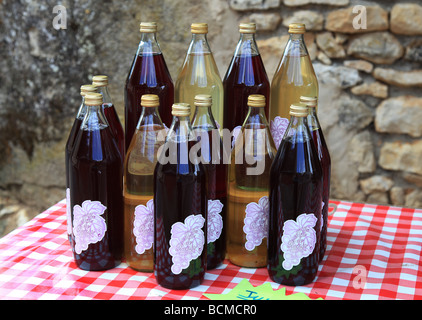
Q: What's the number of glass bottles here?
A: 13